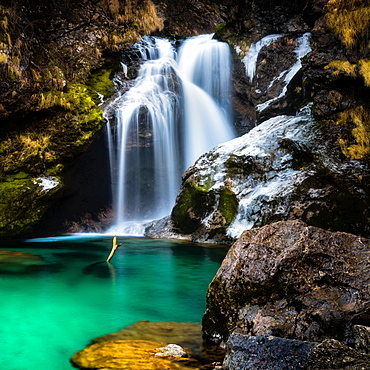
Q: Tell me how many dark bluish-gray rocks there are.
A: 1